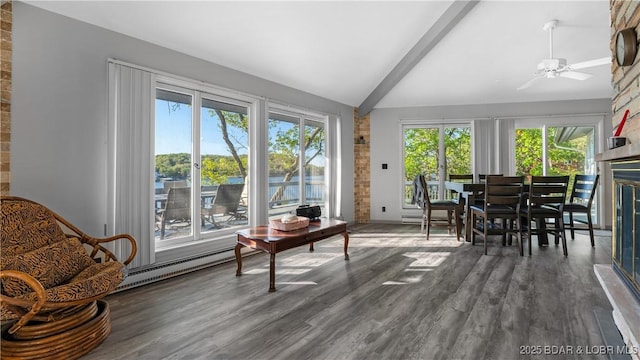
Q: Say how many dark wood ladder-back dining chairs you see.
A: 6